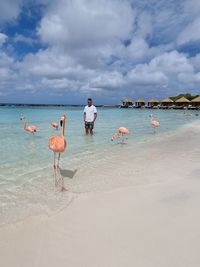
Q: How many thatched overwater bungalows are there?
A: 6